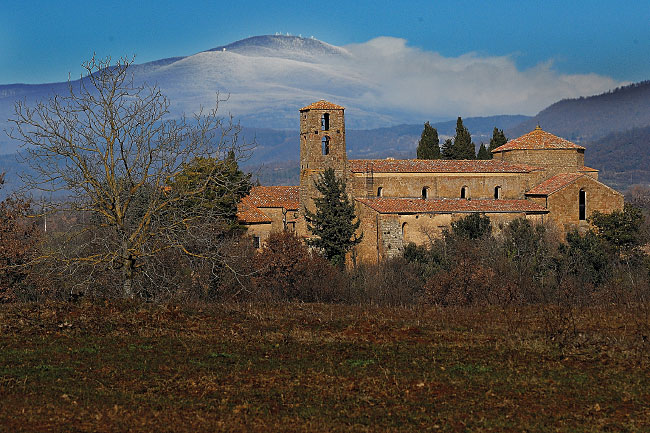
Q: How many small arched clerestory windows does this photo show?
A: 4